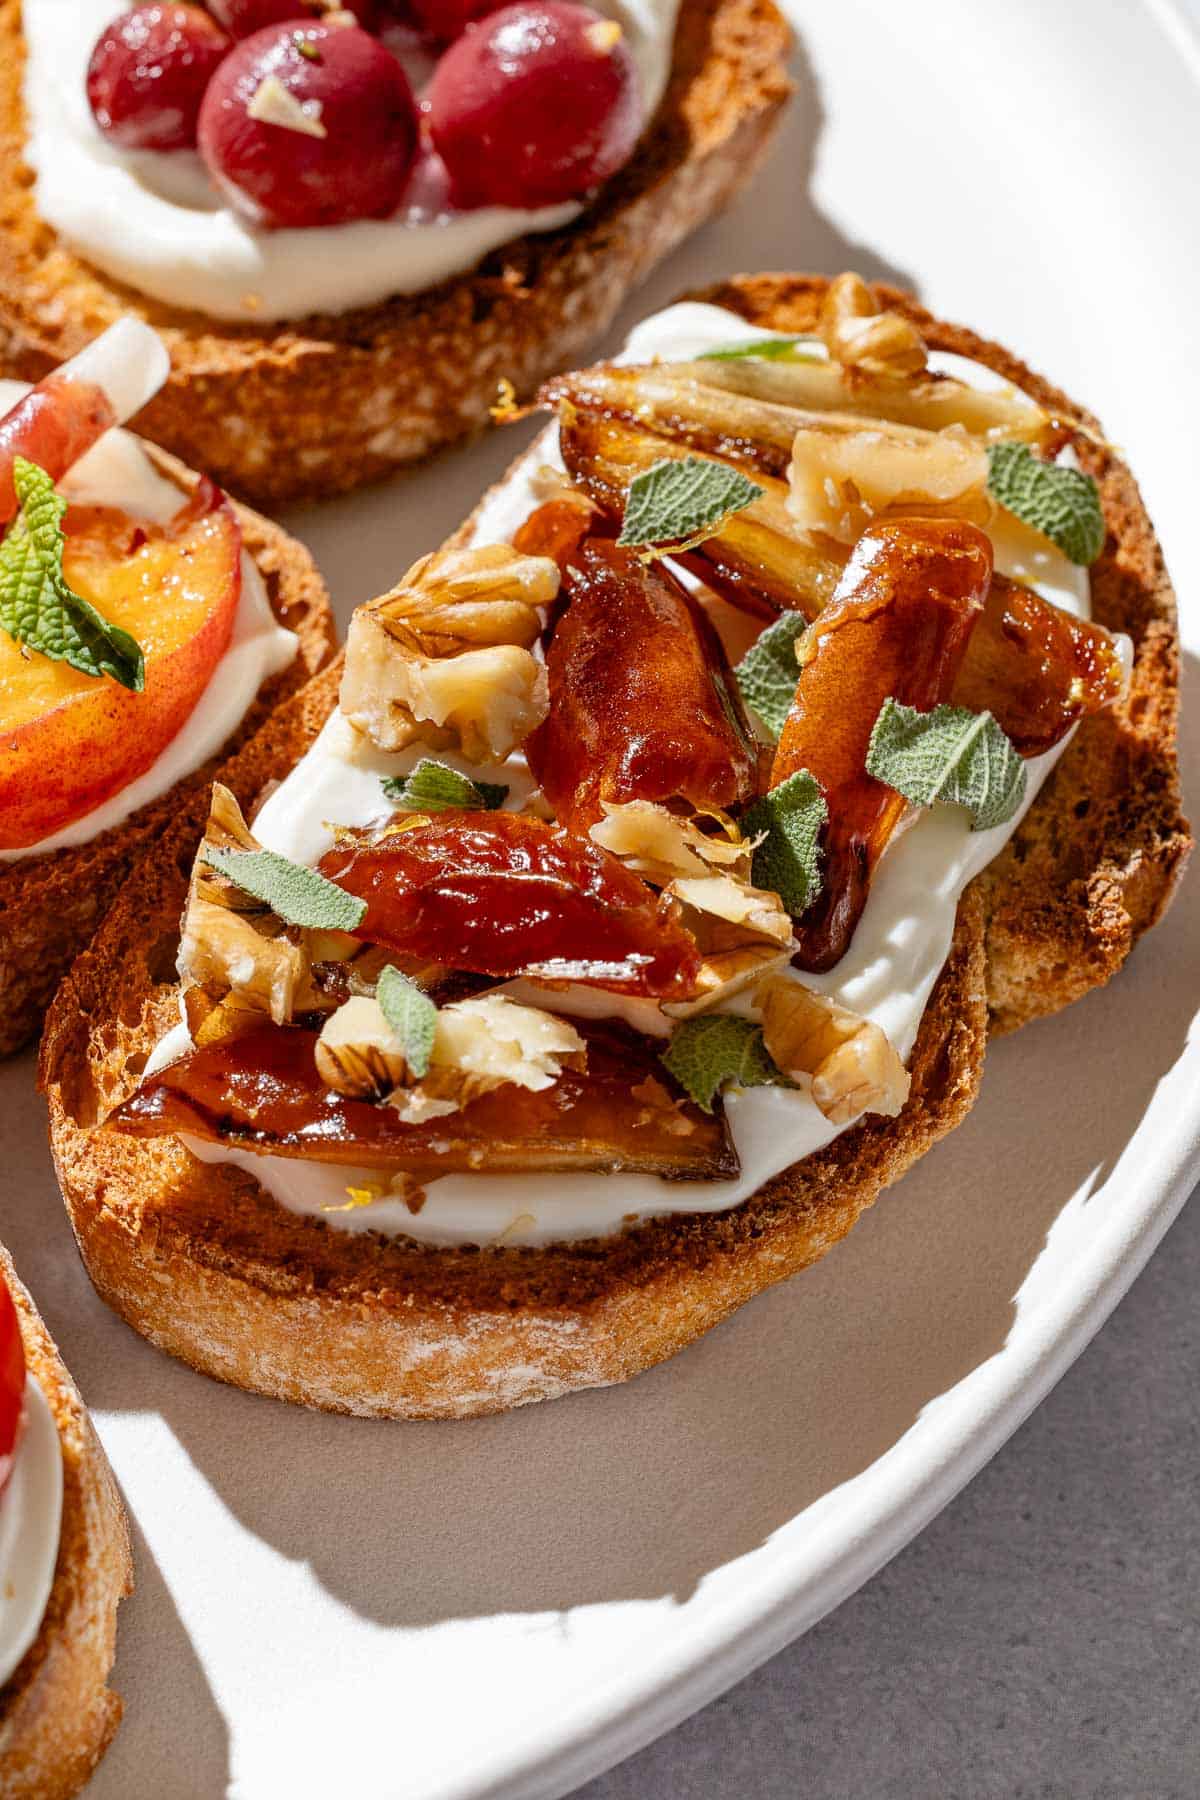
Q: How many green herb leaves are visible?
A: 11